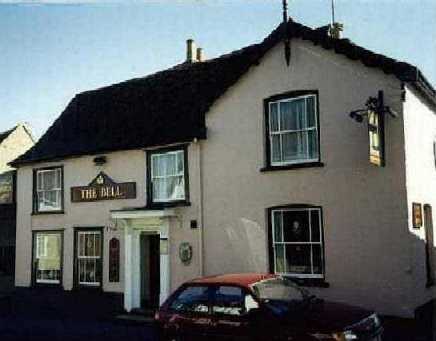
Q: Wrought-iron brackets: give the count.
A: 1